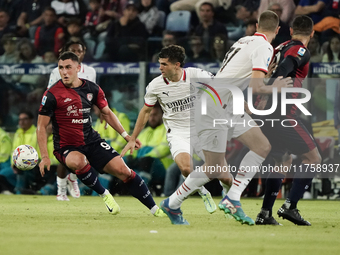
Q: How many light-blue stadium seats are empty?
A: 1